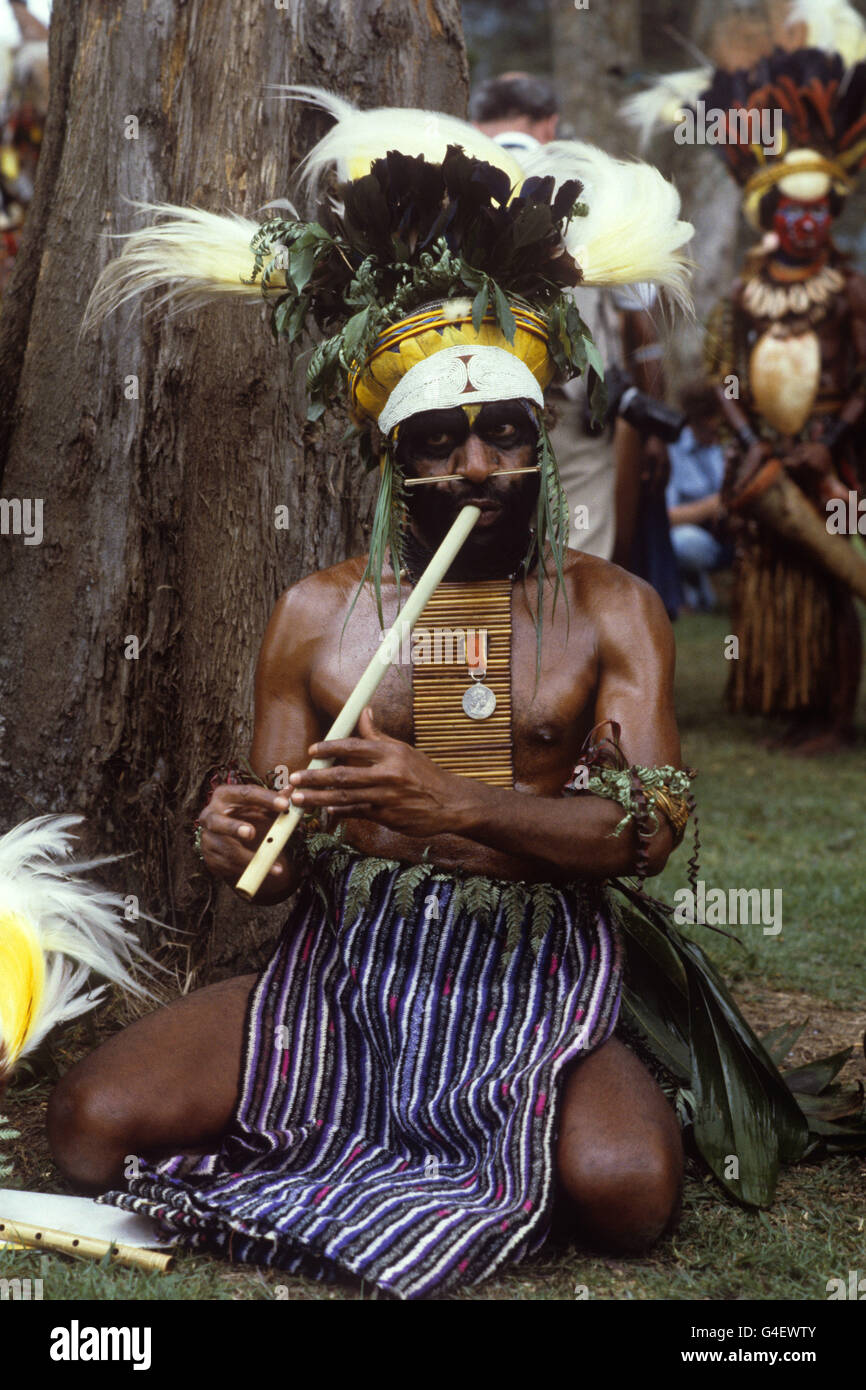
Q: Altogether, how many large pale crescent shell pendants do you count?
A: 1